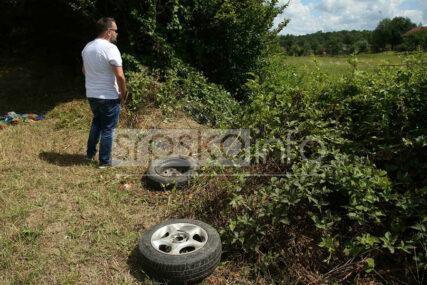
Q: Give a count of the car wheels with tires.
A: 2